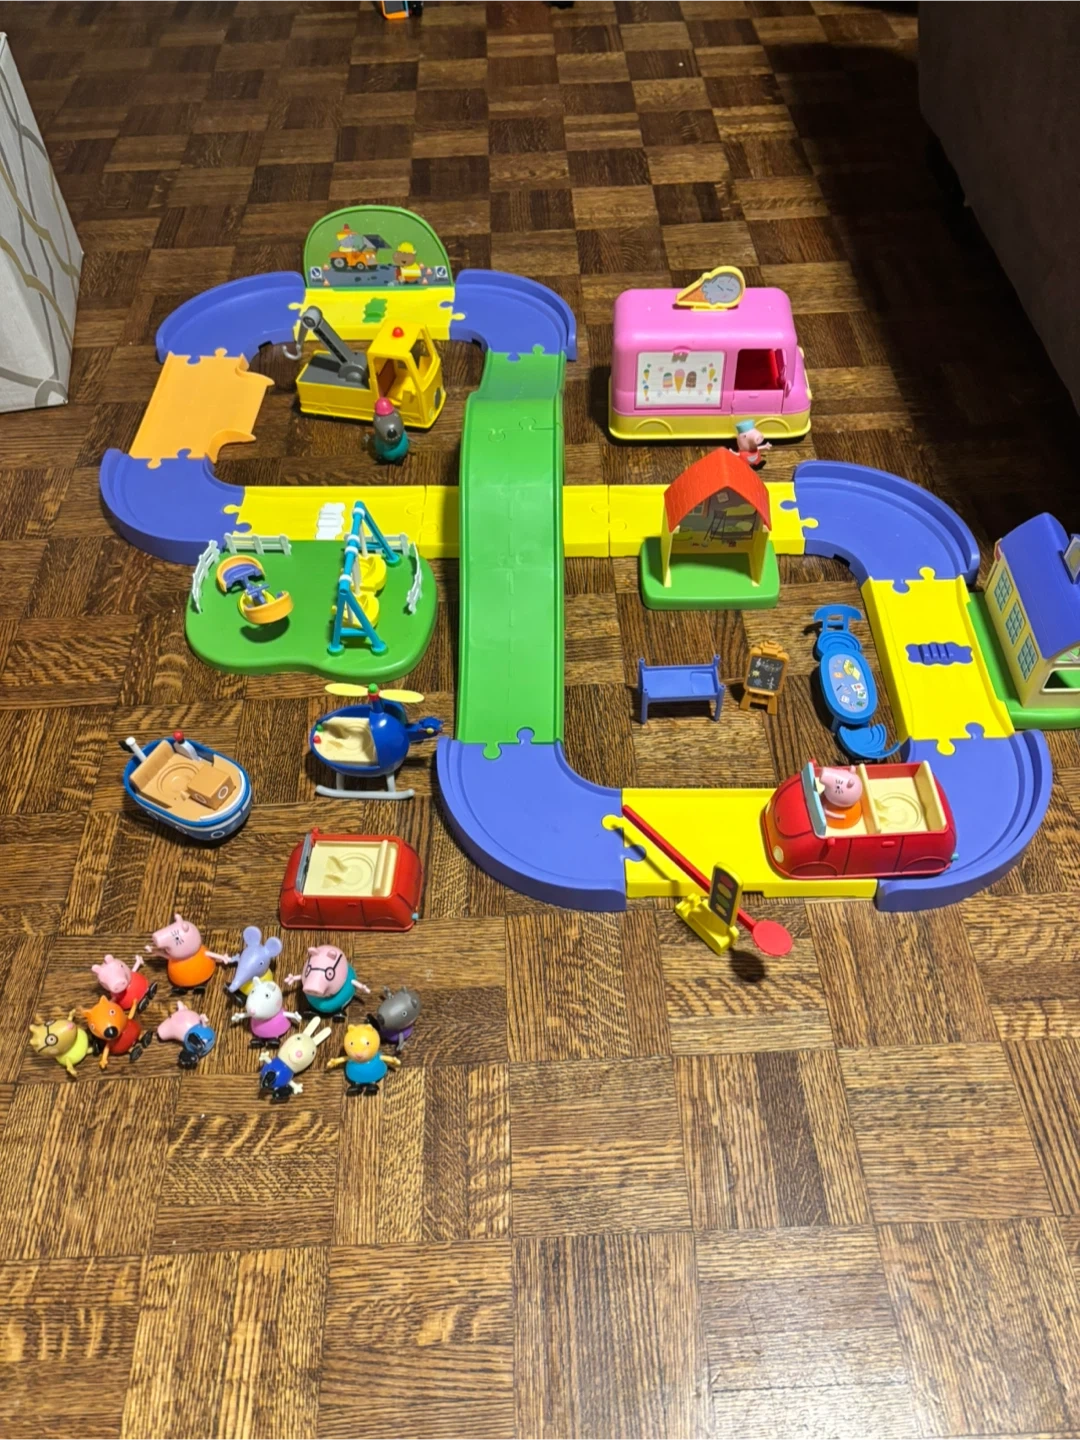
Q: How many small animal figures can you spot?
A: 14